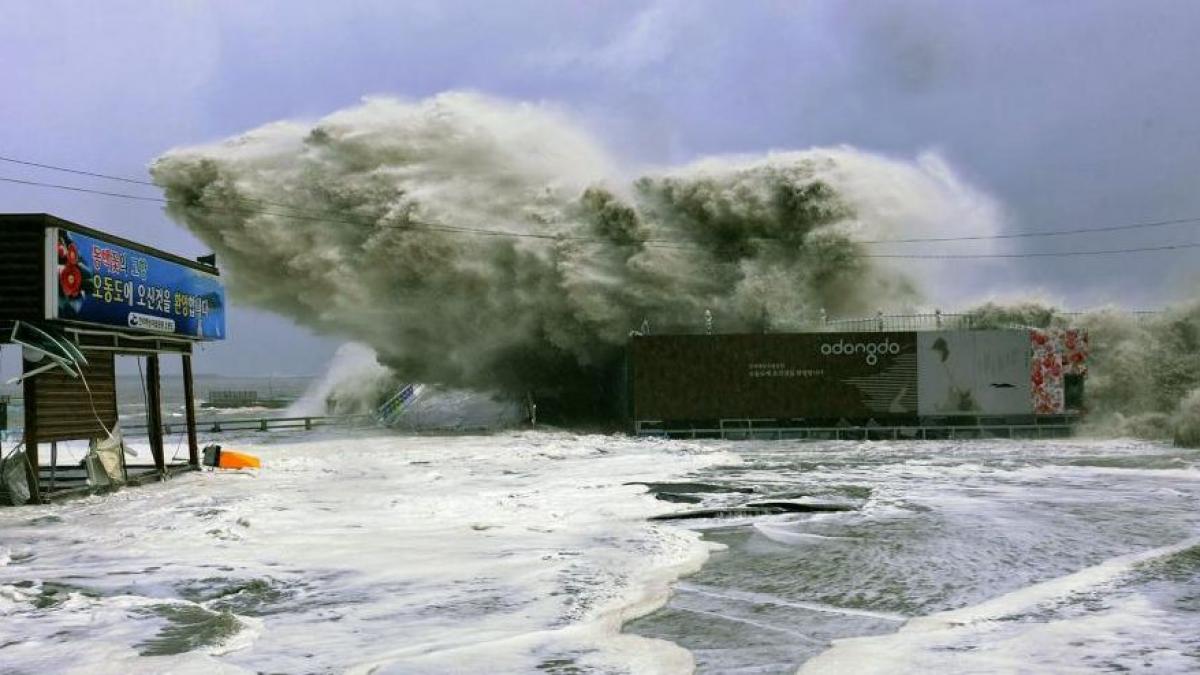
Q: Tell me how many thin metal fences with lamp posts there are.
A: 1